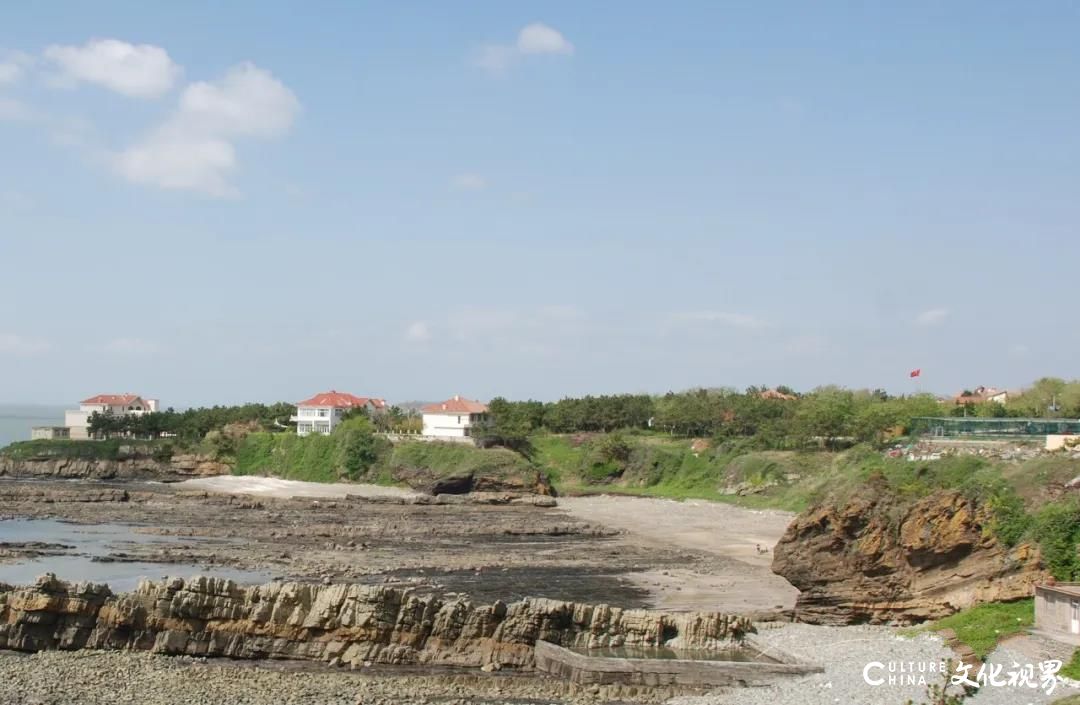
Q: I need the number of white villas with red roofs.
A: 3